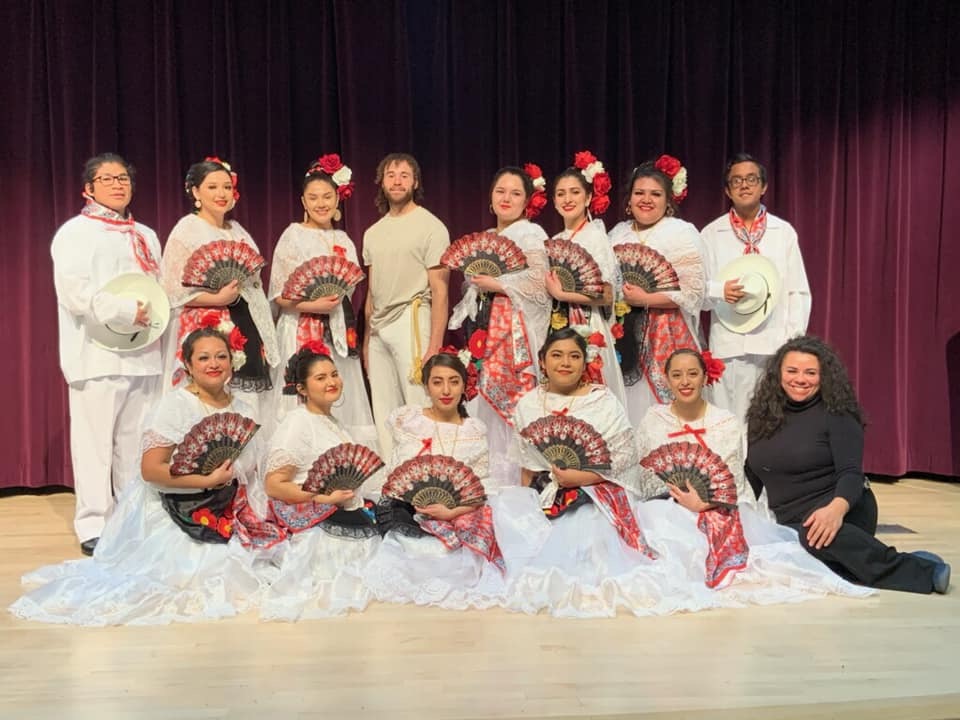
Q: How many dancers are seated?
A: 5